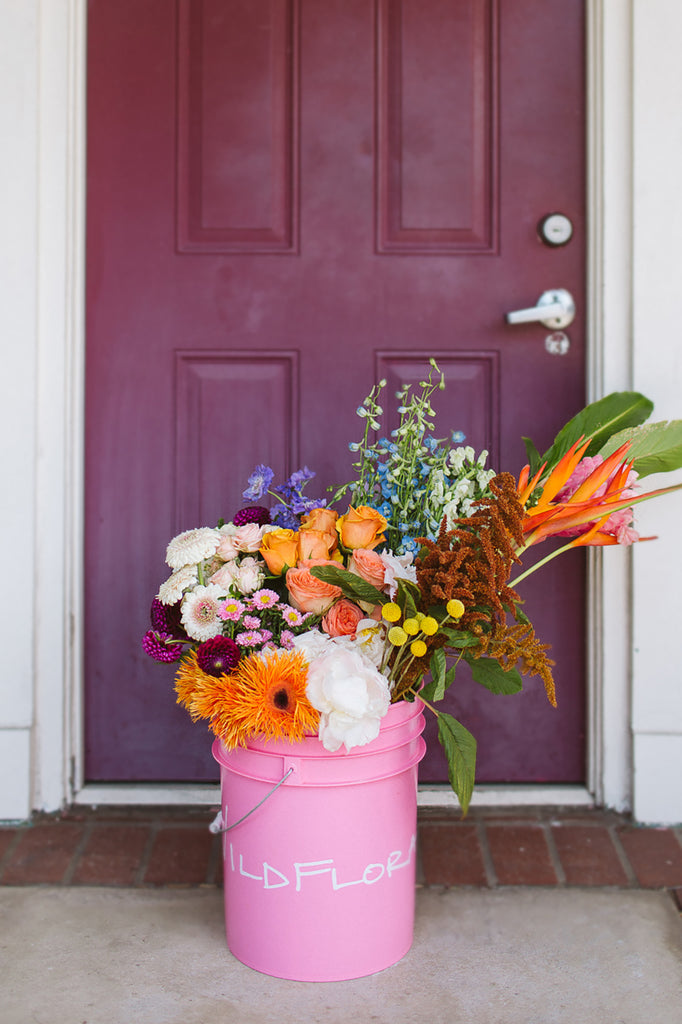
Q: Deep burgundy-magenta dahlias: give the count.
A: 4